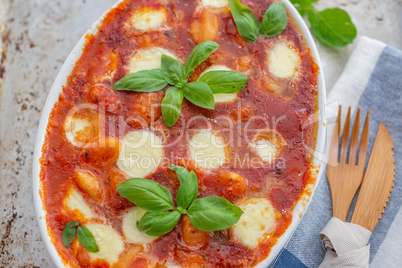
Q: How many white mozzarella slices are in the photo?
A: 13